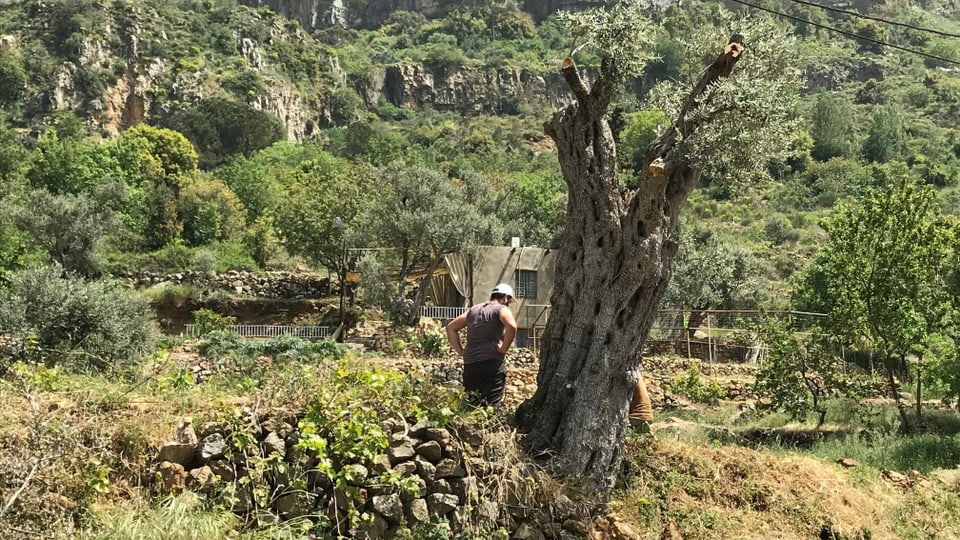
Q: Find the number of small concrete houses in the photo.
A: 1